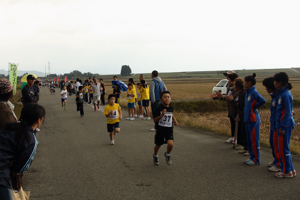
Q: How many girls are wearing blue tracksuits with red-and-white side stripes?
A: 3